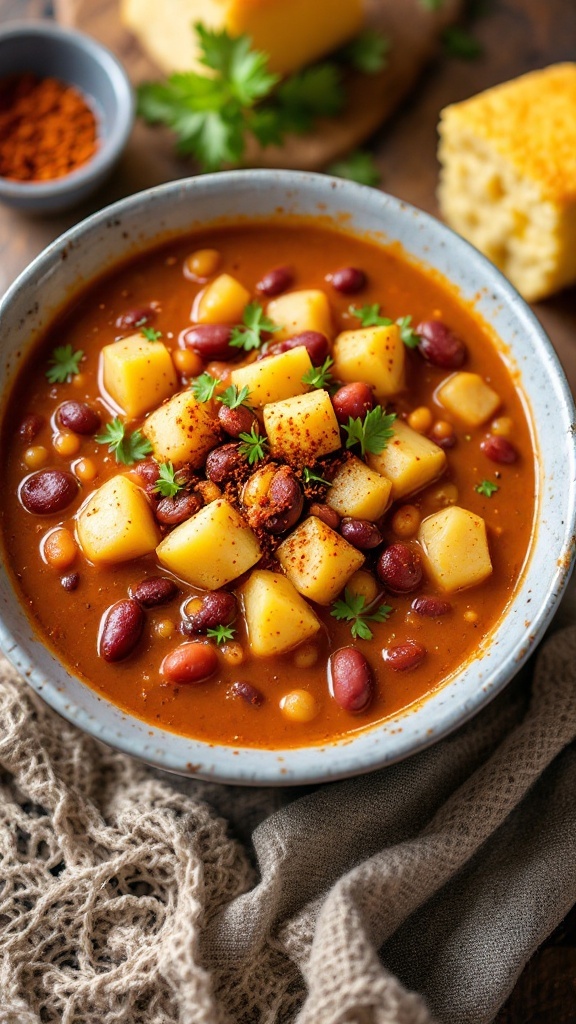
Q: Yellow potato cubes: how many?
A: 15